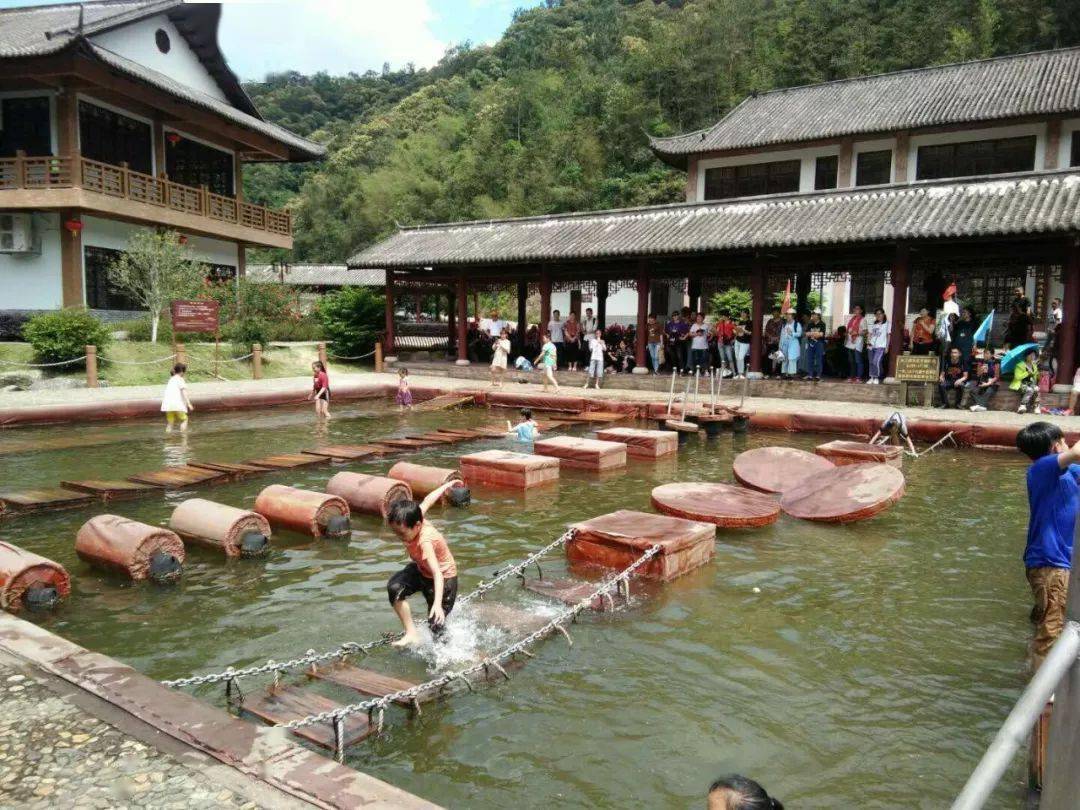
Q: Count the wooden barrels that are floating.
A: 6